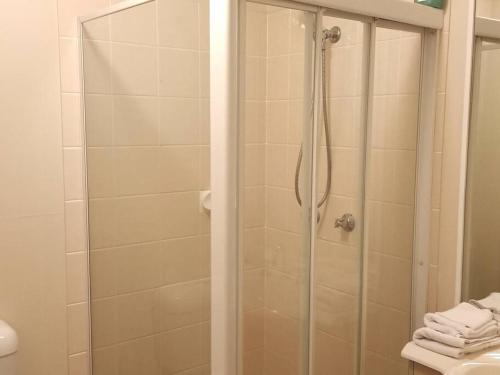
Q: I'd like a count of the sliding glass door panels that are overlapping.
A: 3